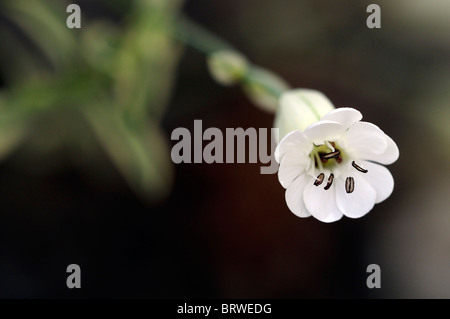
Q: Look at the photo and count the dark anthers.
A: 5